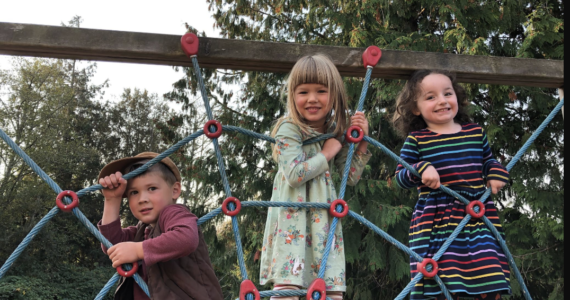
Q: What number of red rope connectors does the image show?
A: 12